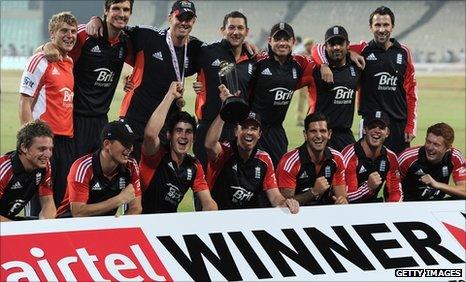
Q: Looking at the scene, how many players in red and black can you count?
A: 13